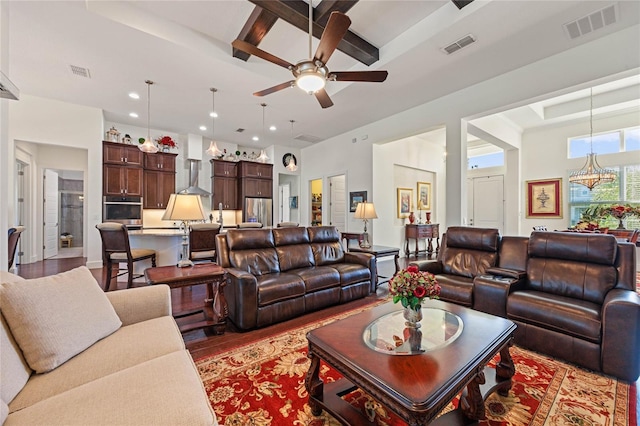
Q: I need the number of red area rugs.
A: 1